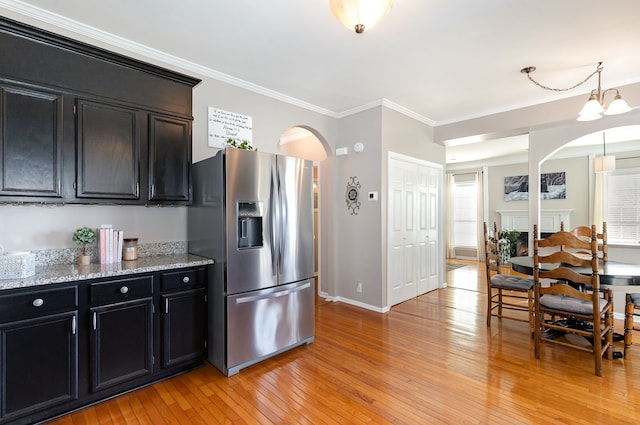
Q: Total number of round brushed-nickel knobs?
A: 3